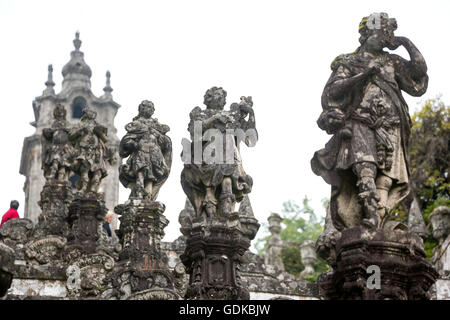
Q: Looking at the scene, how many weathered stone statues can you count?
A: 5